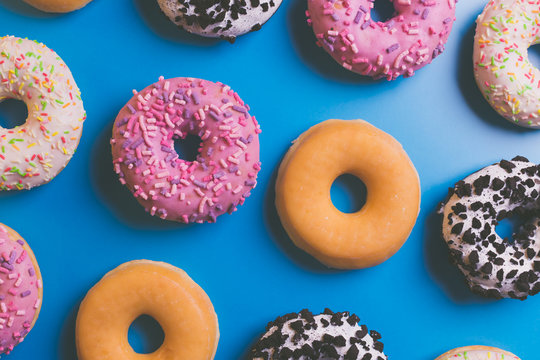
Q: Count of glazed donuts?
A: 3